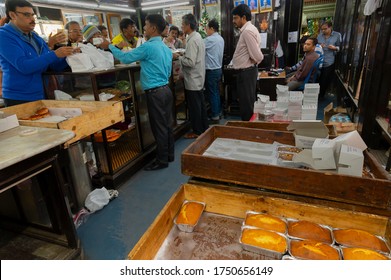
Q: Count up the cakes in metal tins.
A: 7